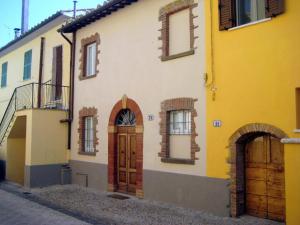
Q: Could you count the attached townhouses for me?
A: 3